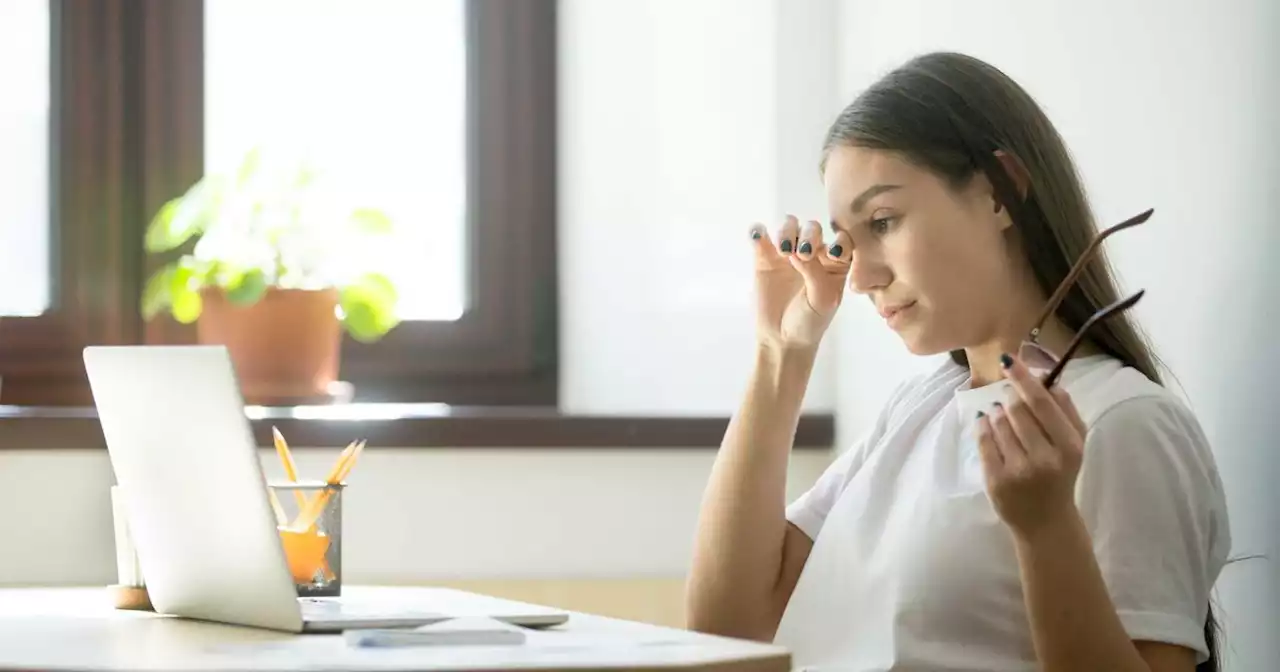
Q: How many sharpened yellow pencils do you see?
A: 3